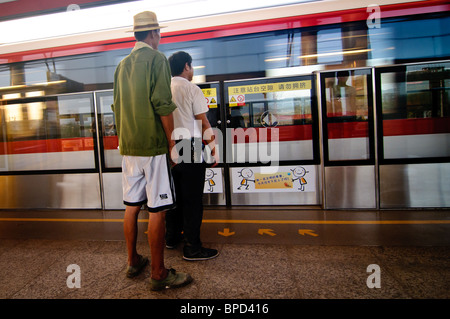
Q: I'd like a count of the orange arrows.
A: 3